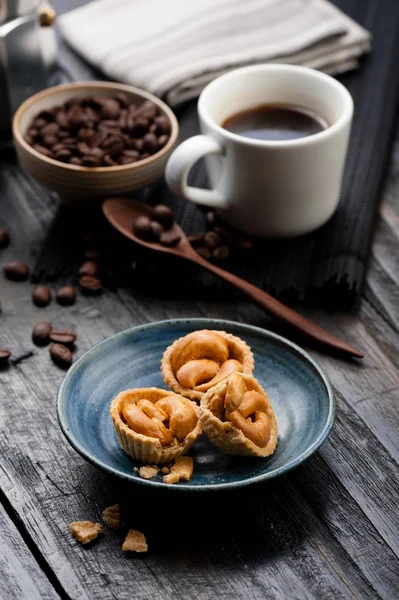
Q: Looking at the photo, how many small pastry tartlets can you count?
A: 3